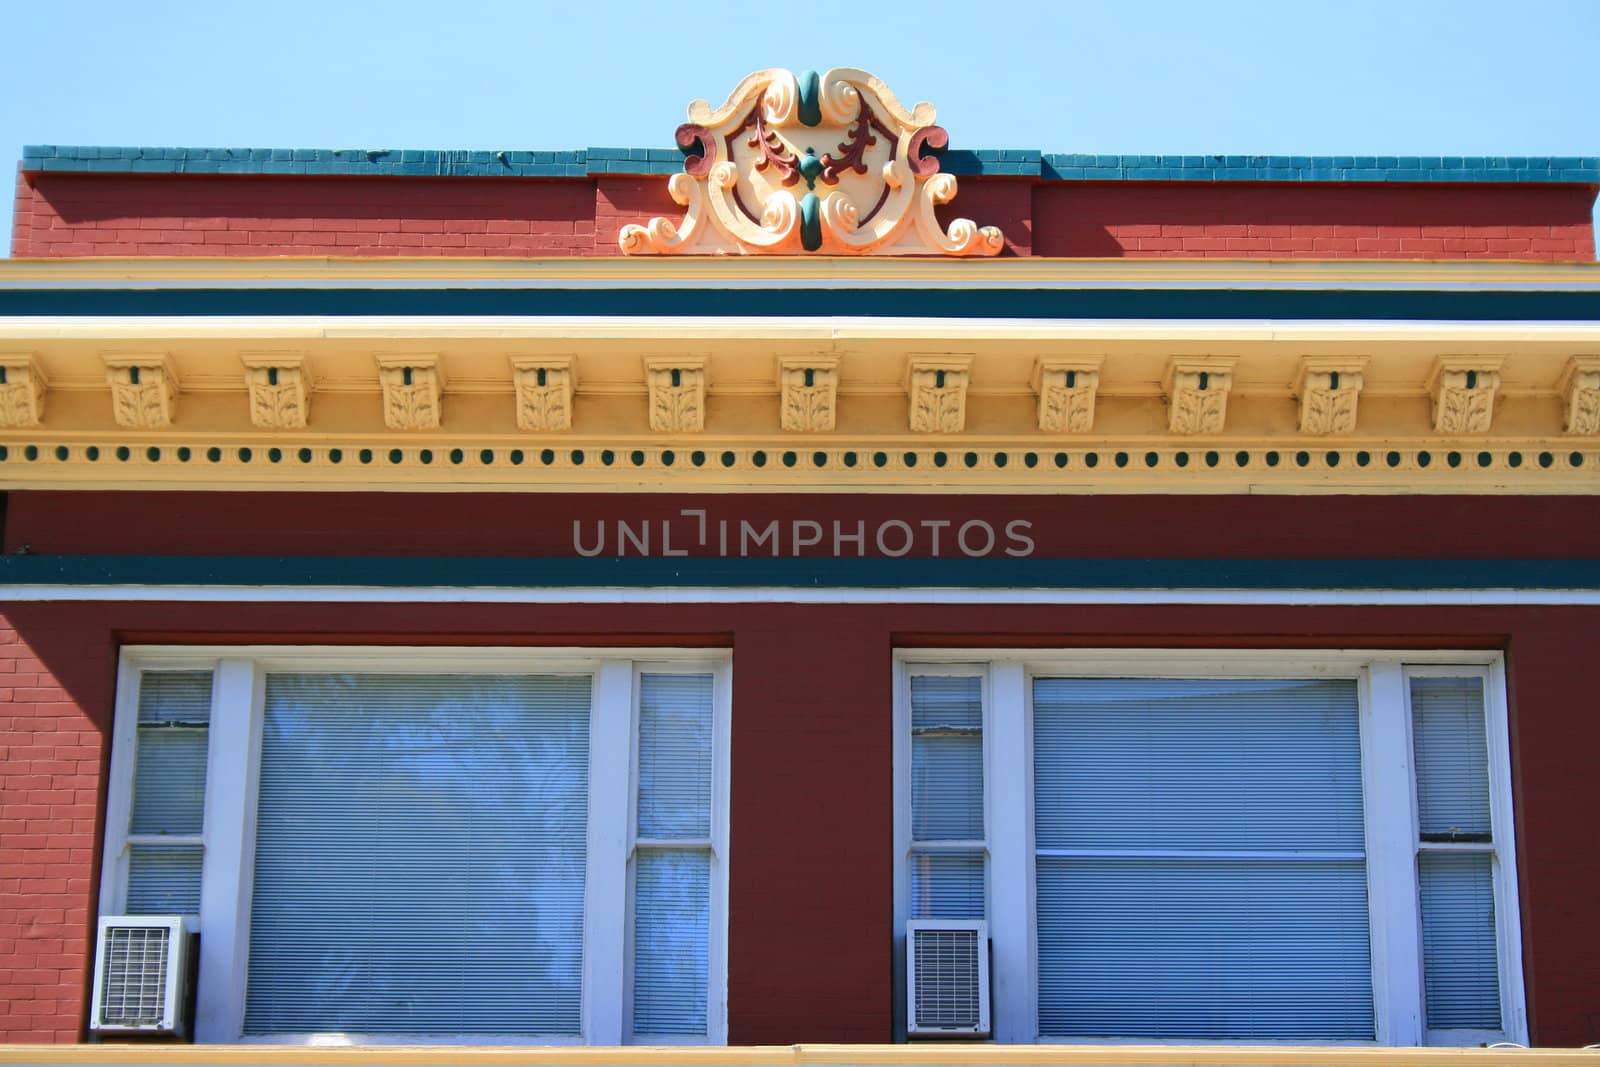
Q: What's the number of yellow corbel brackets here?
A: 13